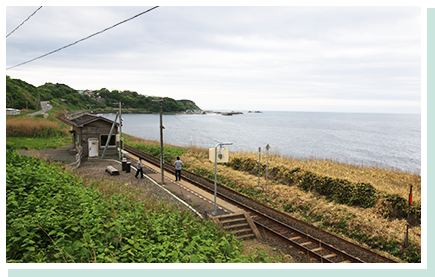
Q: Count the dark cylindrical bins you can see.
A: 2